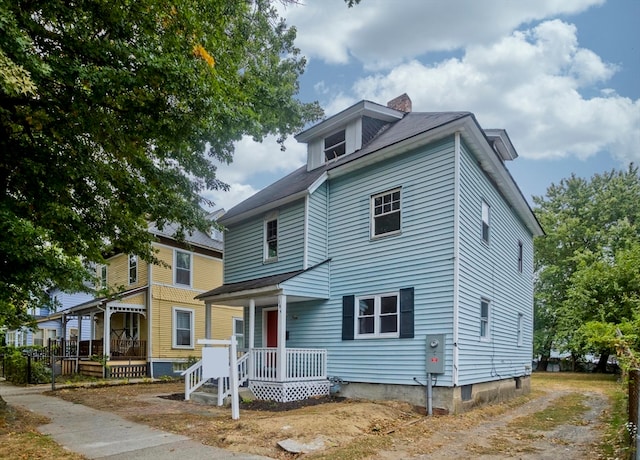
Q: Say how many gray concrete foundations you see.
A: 1